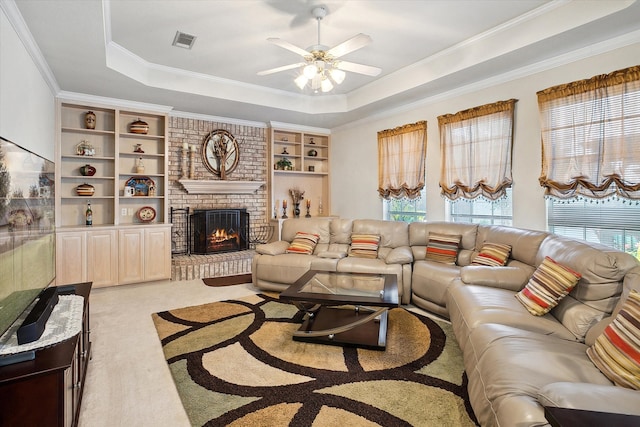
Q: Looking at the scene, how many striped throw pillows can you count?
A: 6